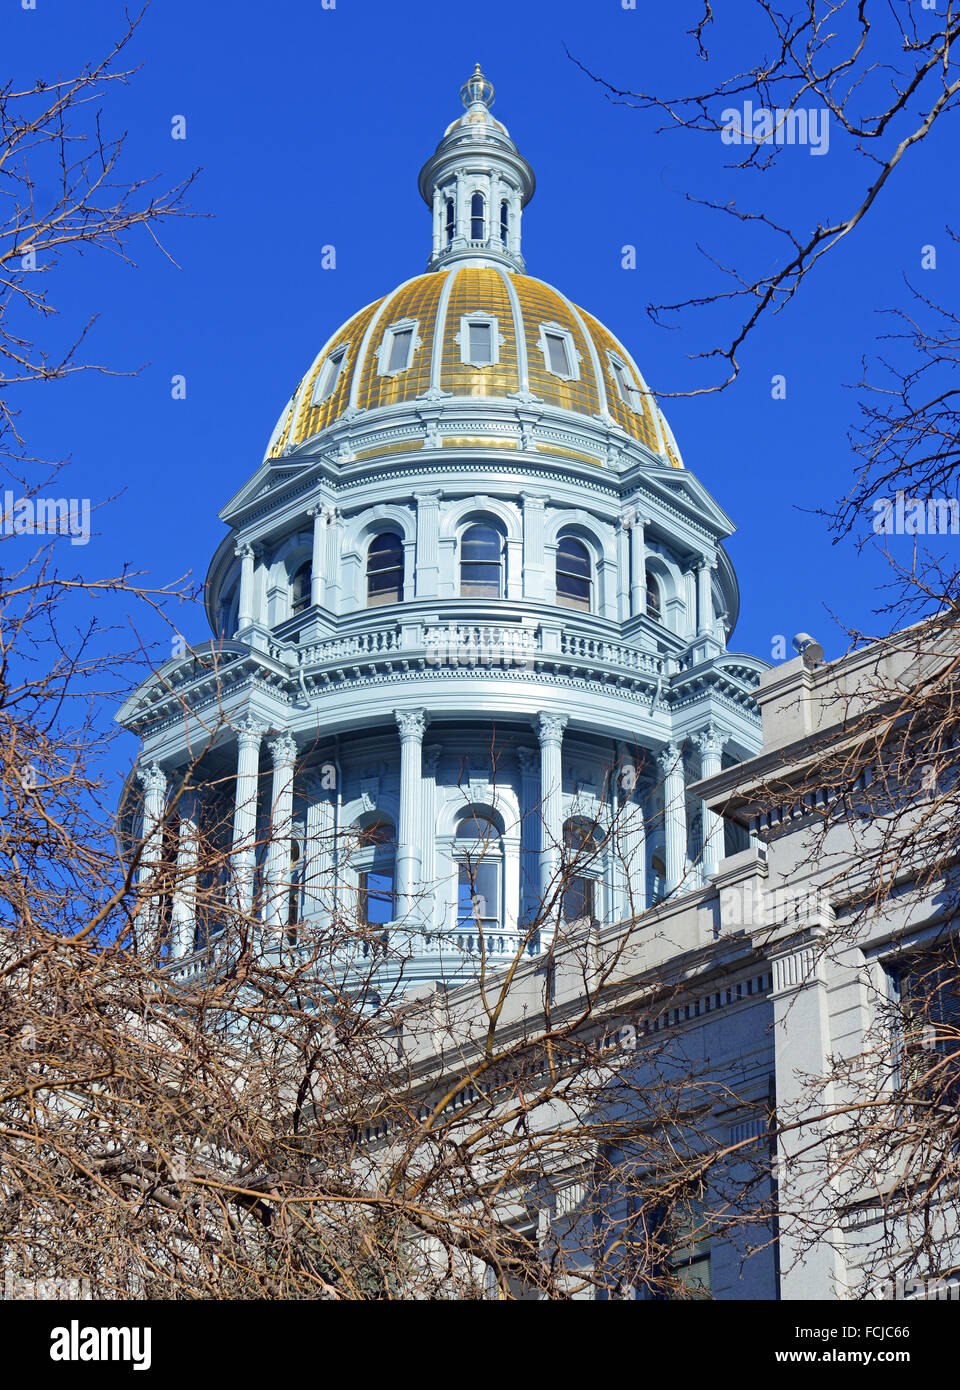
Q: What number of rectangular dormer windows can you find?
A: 5